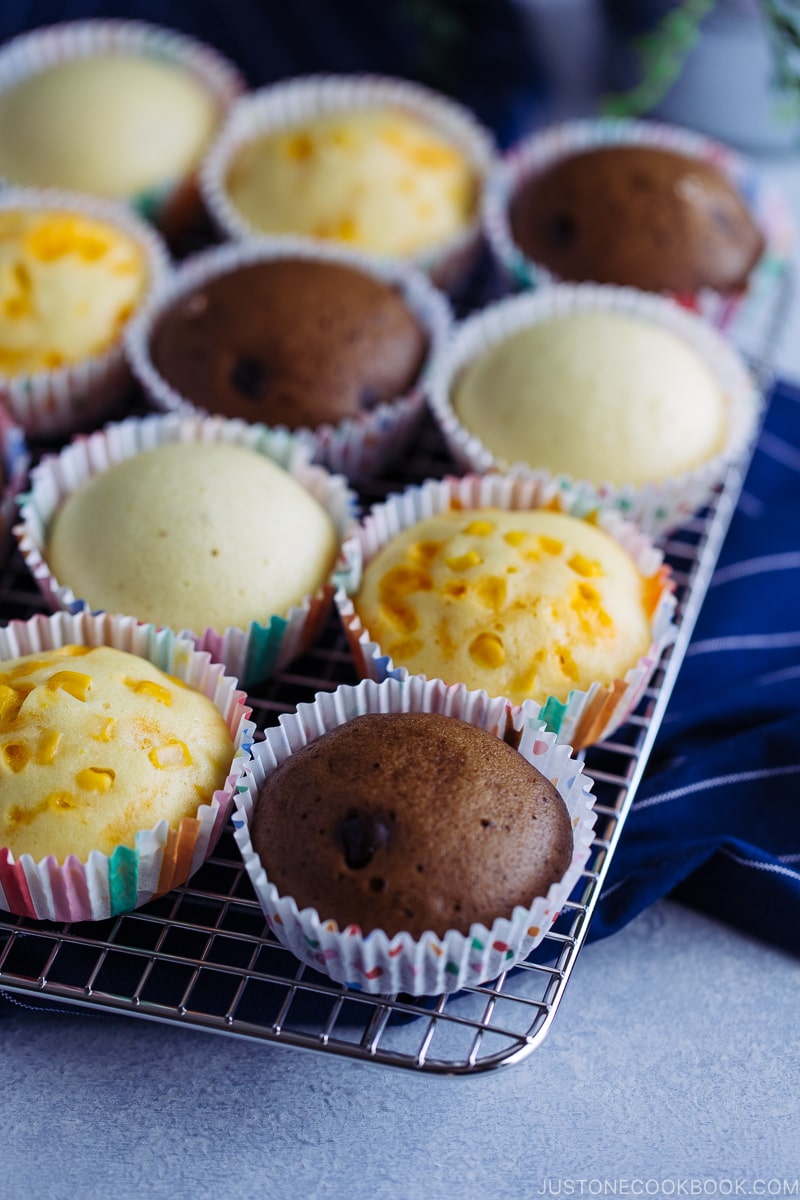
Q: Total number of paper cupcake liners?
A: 11